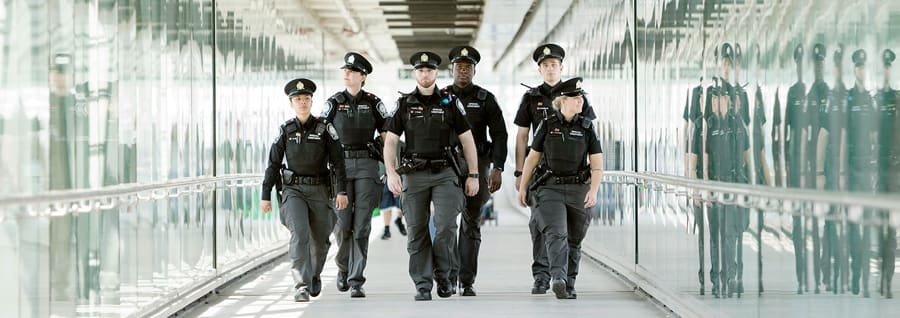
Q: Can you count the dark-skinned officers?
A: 1